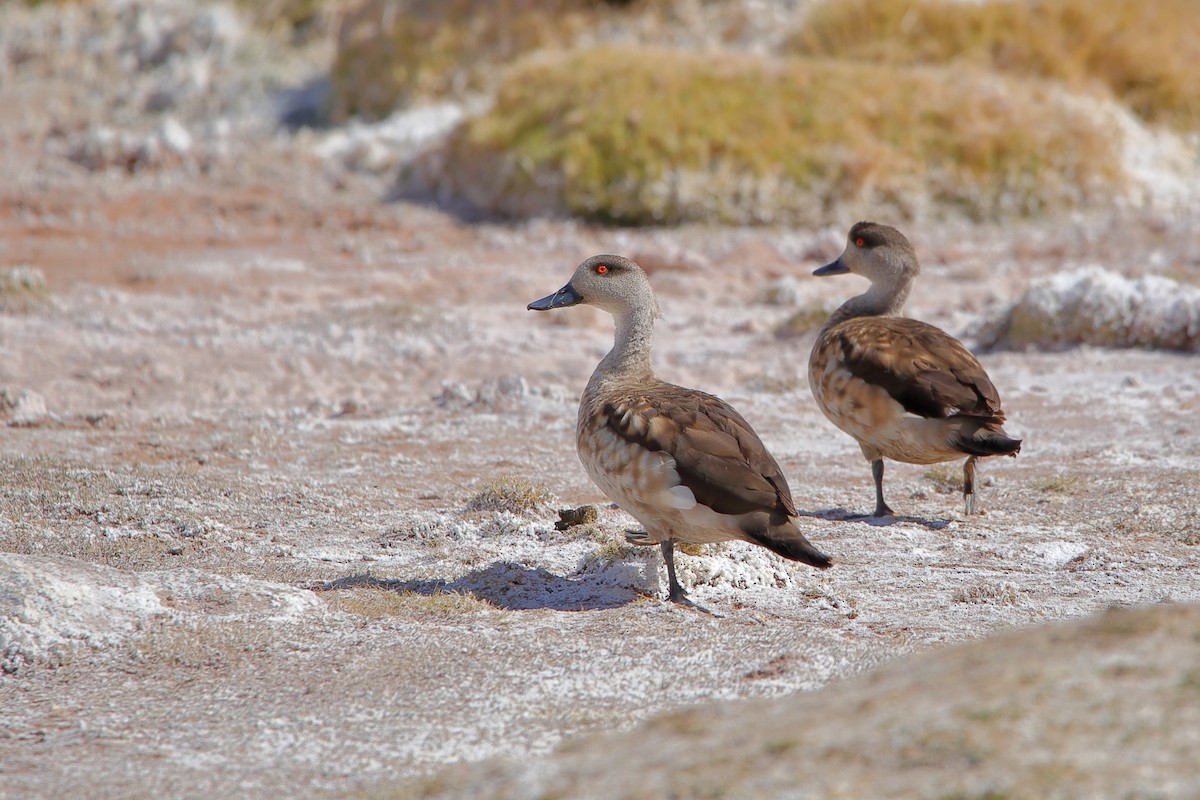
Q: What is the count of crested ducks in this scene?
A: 2